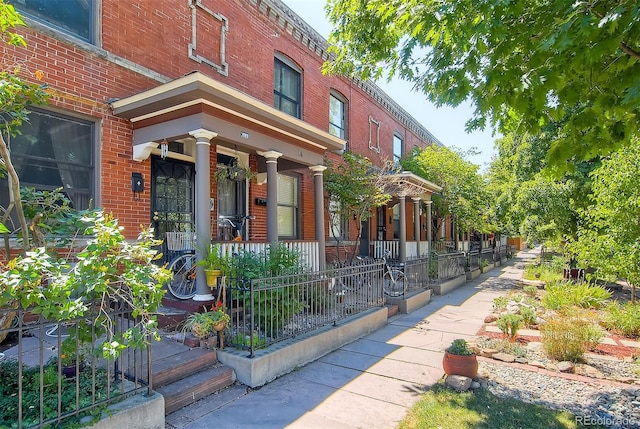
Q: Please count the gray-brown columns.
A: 6